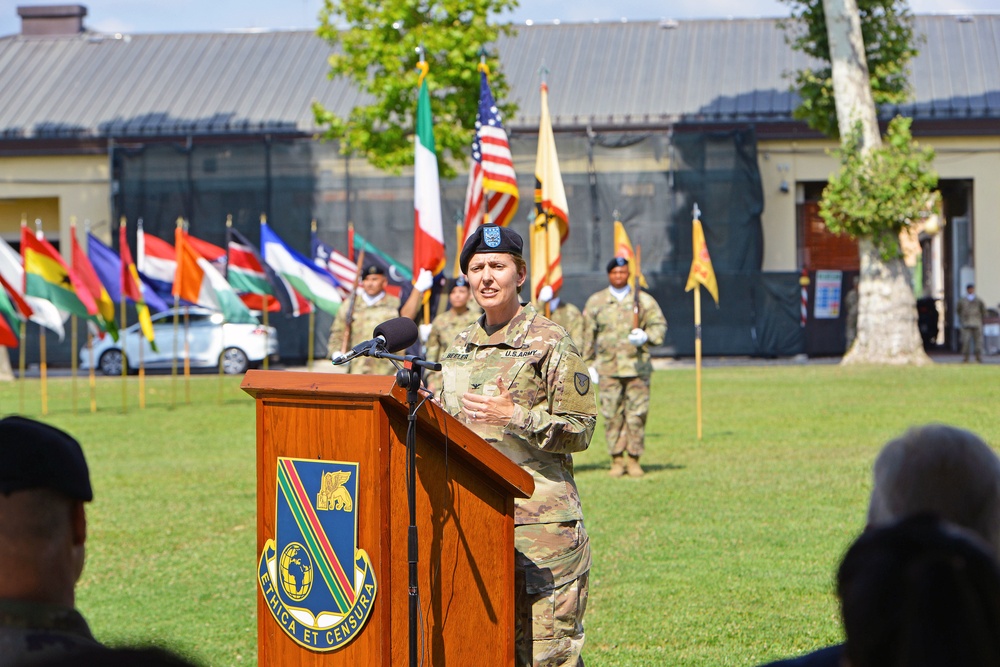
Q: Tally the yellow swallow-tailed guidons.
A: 2